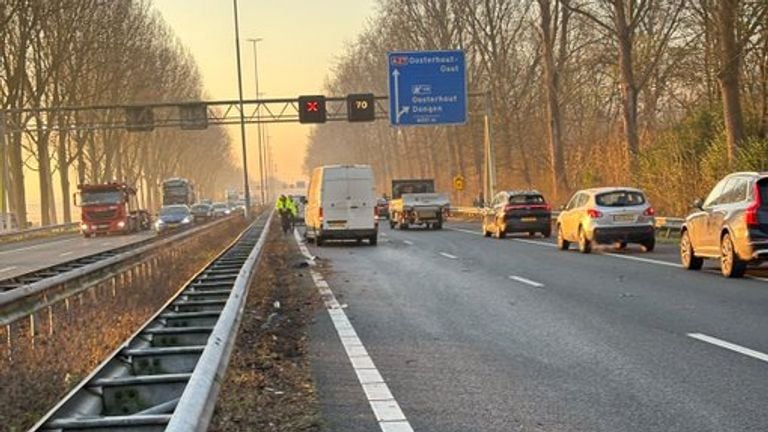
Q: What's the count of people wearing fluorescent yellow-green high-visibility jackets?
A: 2